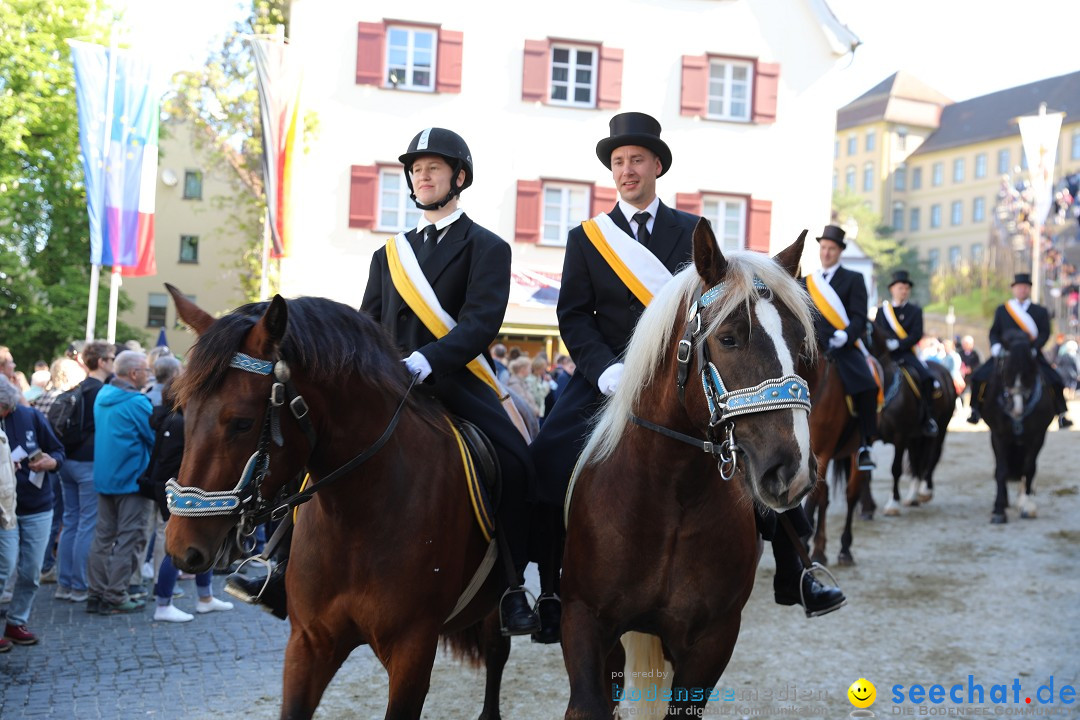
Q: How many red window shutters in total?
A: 11